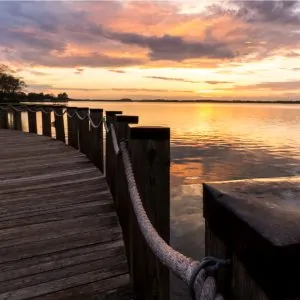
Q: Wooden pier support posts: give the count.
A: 12